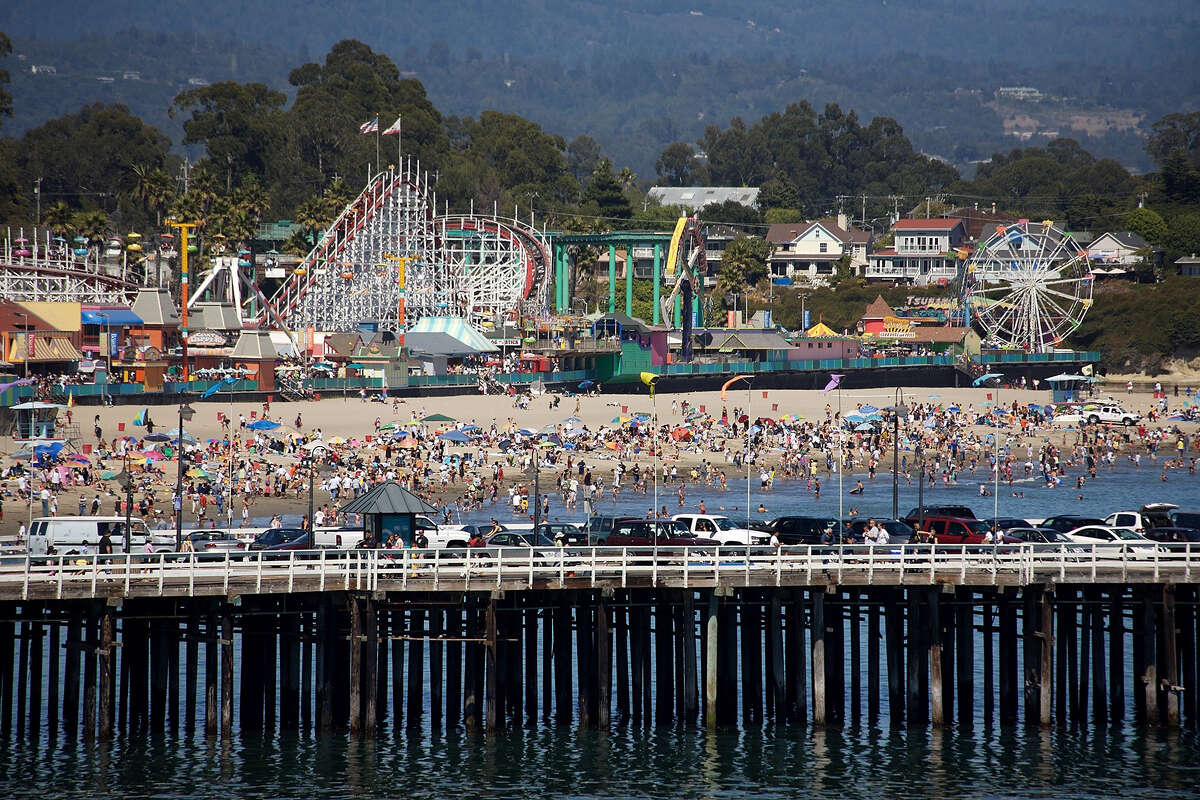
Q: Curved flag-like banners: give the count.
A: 6